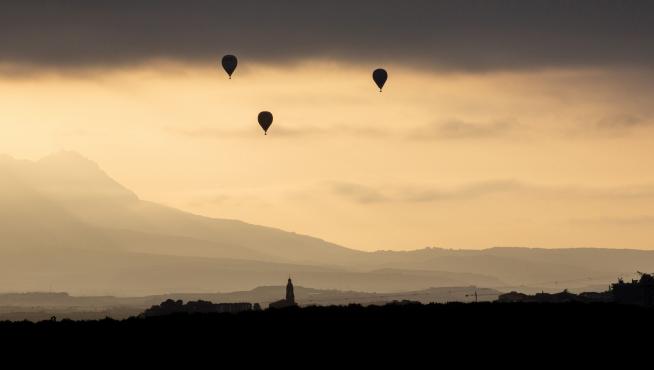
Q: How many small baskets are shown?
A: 3